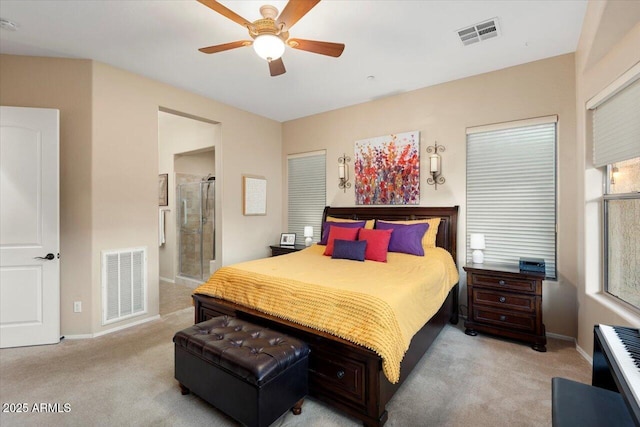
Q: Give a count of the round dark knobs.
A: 4